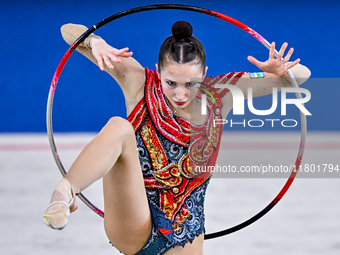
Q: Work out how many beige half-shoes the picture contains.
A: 1